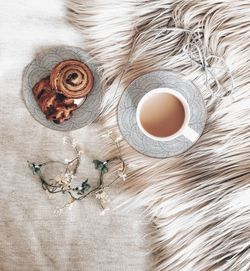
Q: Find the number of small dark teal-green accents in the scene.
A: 3